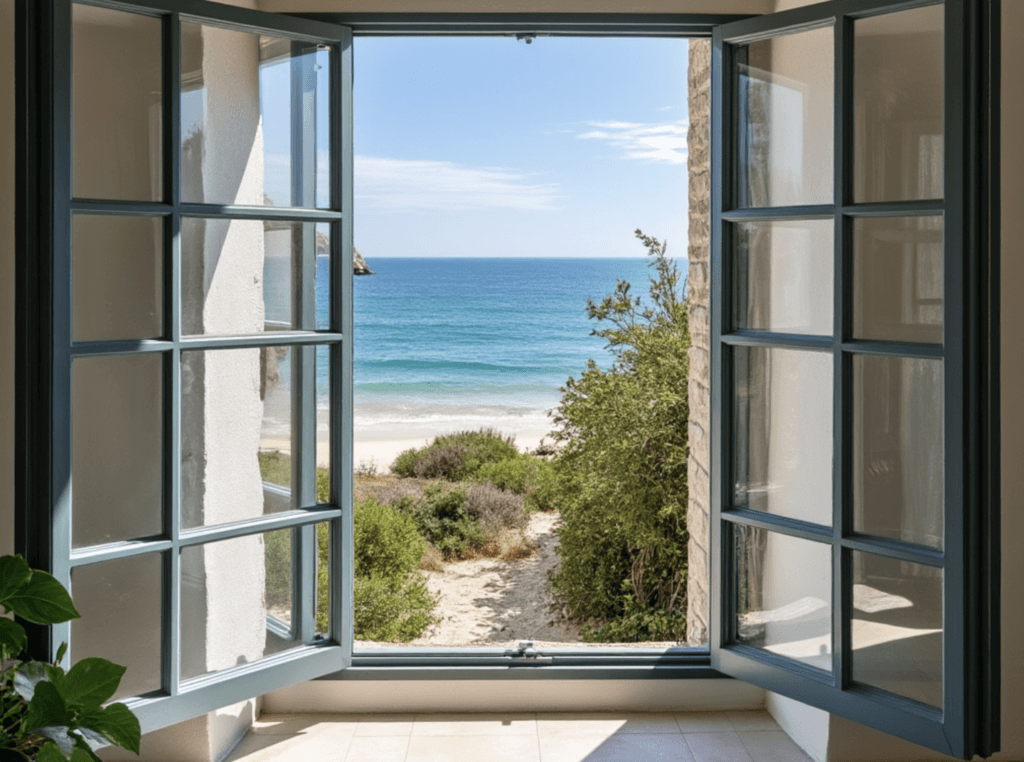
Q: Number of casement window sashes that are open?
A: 2